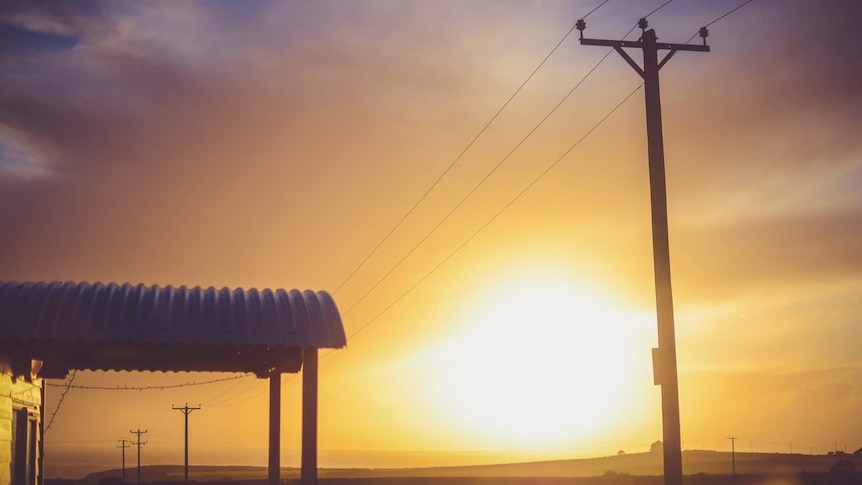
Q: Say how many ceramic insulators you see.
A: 3